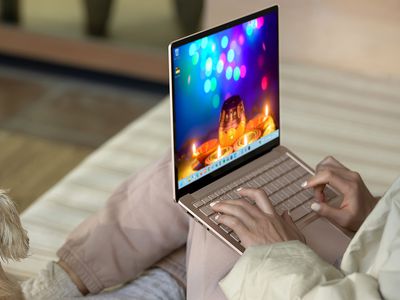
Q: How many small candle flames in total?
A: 4